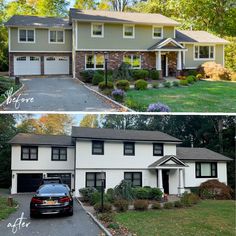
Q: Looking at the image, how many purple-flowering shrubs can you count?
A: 2